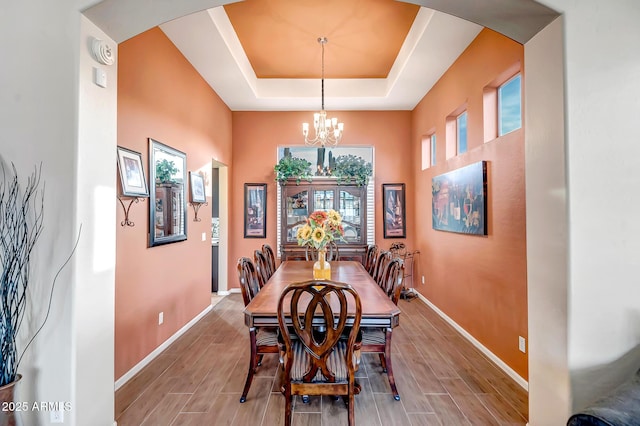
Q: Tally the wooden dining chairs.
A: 8